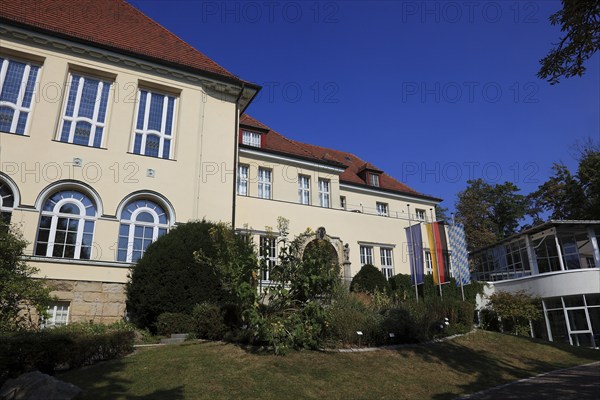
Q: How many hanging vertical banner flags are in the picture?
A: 3